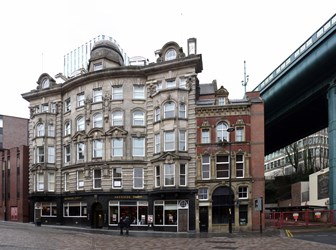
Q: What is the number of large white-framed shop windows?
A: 4